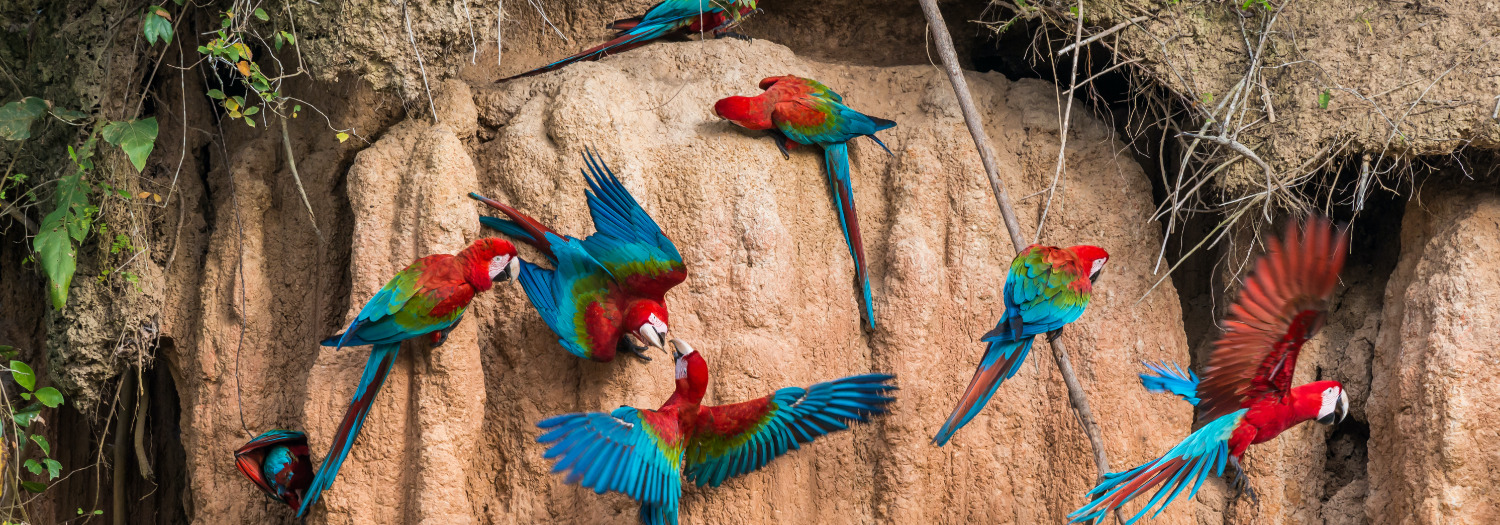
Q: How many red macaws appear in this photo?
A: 8